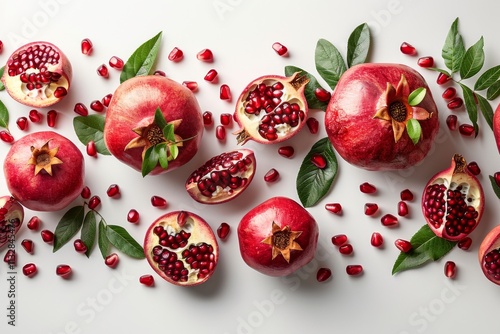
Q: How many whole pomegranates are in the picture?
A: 4